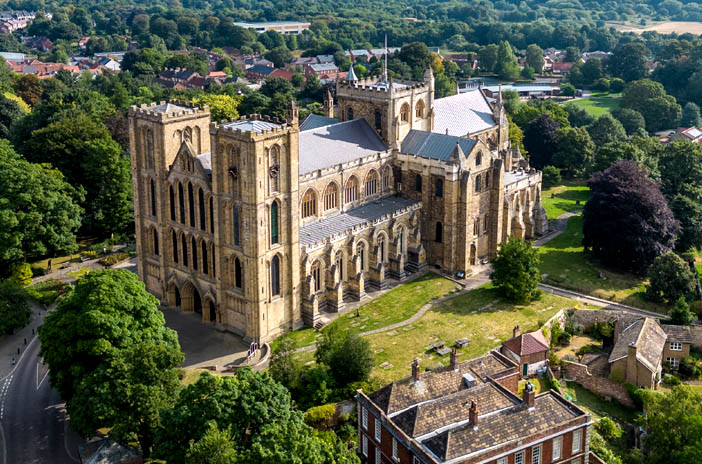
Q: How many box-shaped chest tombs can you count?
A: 3